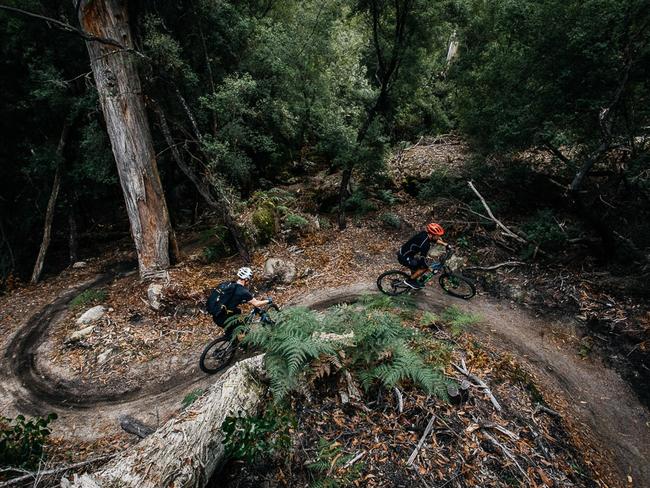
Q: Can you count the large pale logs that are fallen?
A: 1